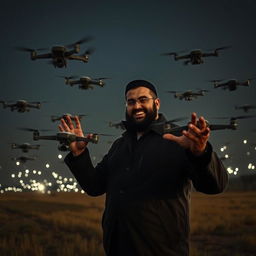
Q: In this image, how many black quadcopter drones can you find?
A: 13